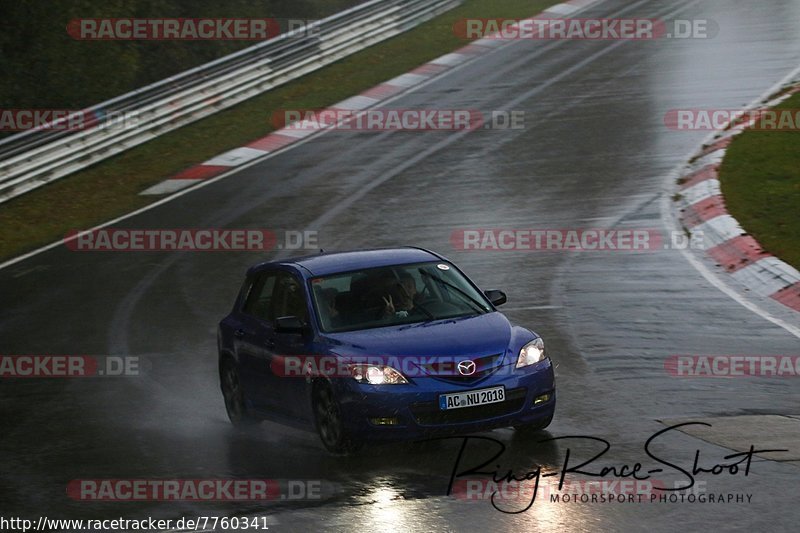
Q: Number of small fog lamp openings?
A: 2